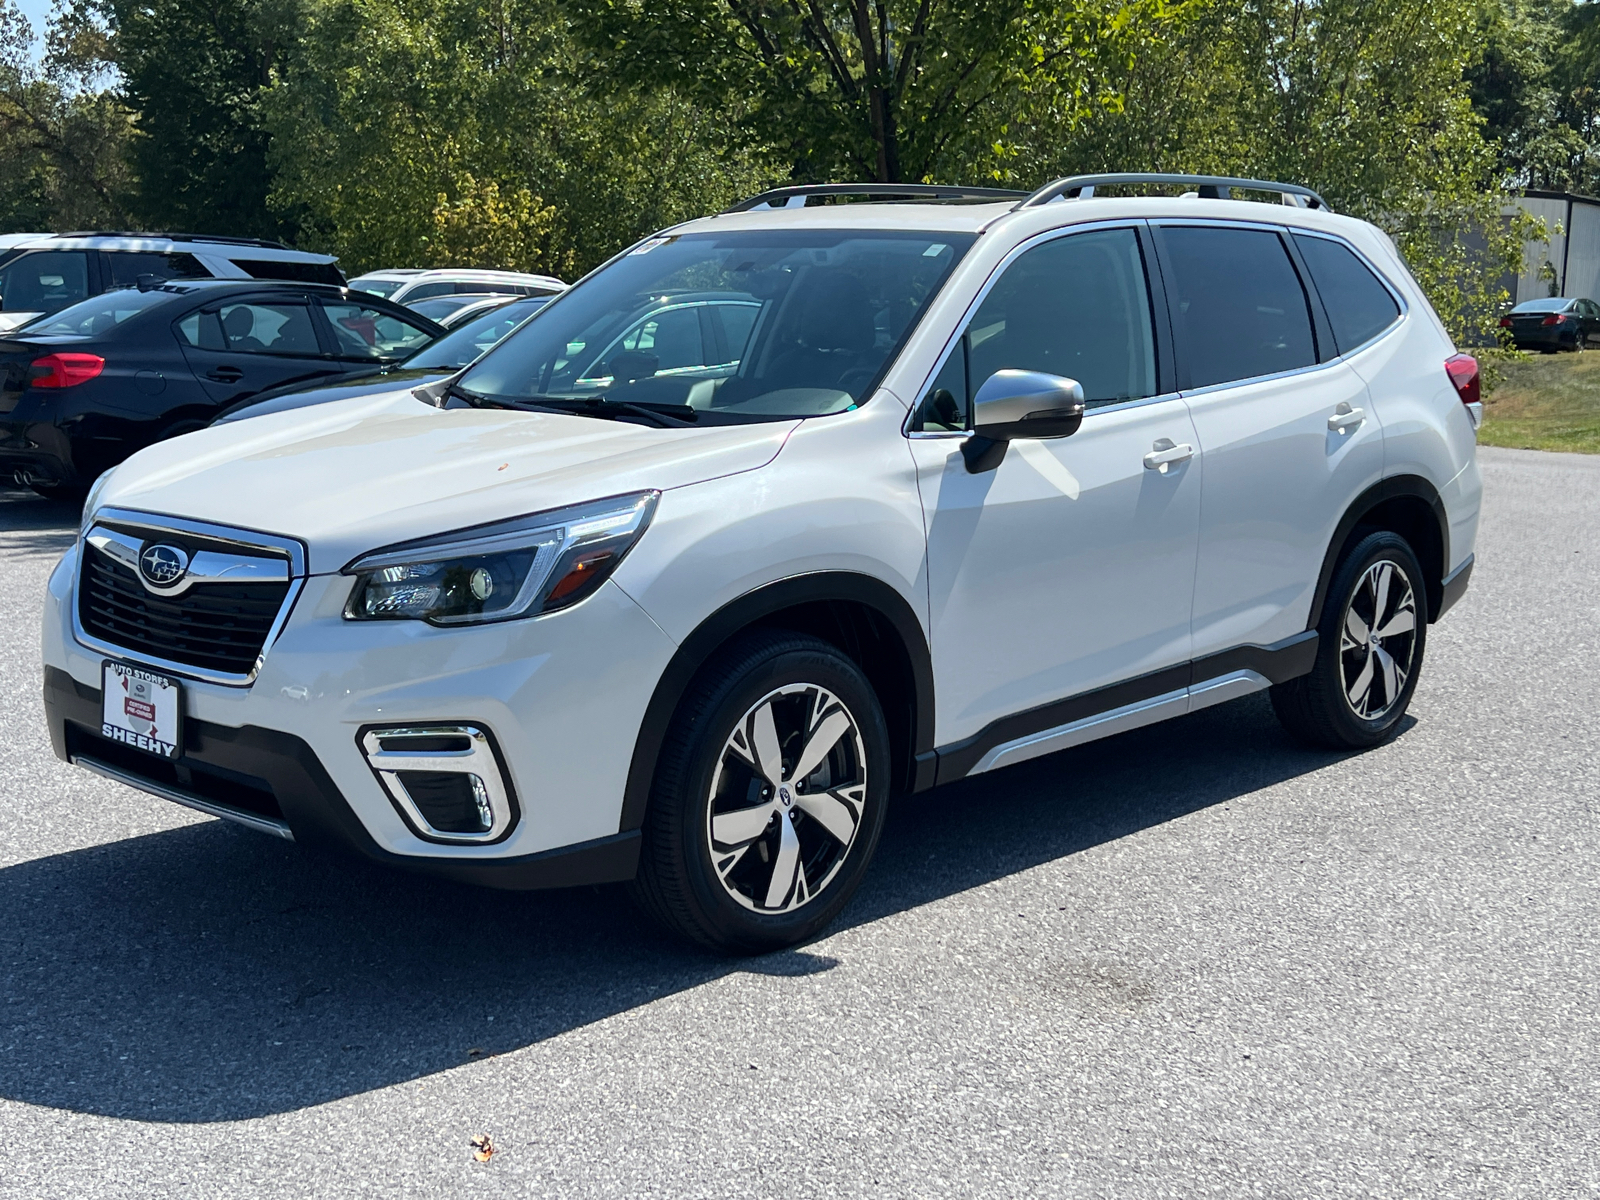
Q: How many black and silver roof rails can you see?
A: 2